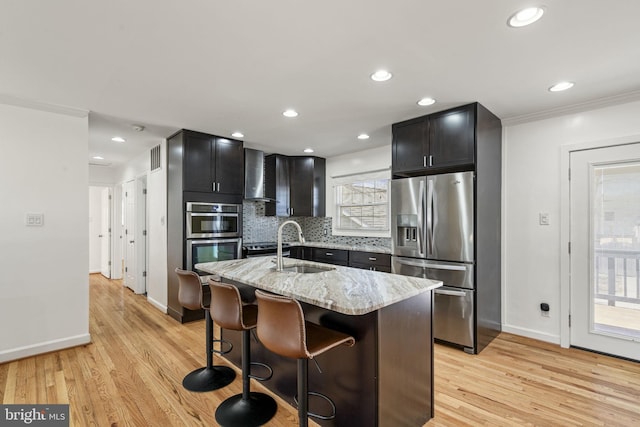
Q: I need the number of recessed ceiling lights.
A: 10